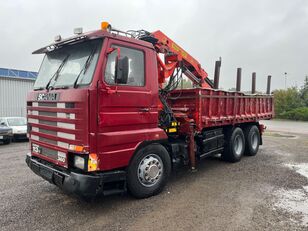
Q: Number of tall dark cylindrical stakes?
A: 4